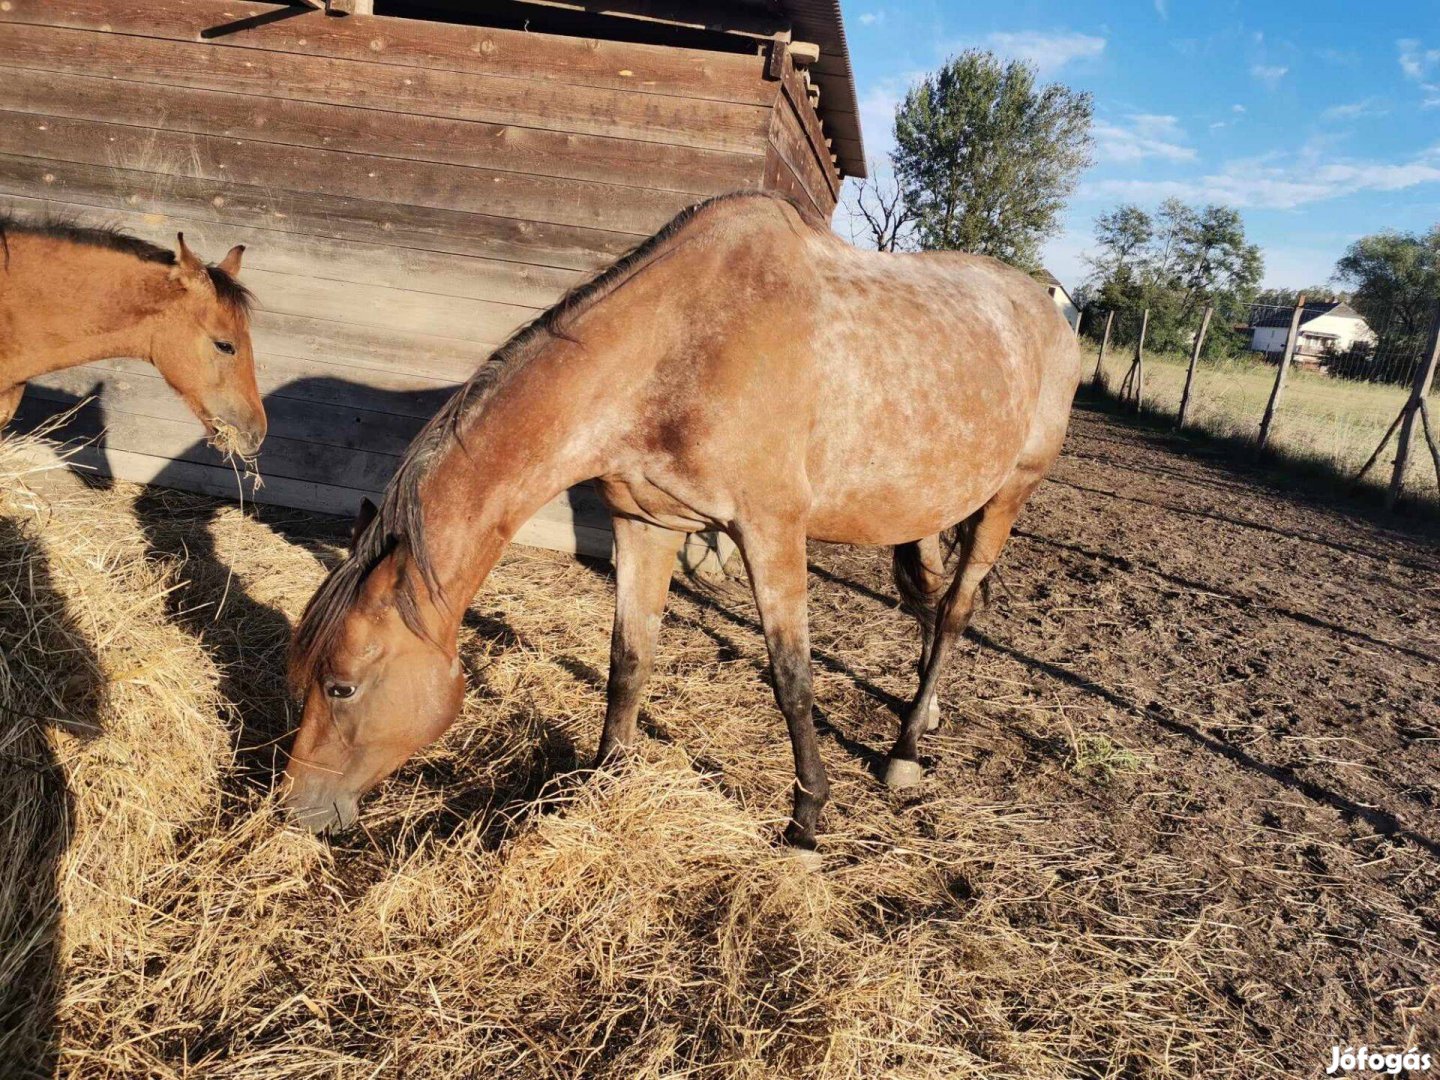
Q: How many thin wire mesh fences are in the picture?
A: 1